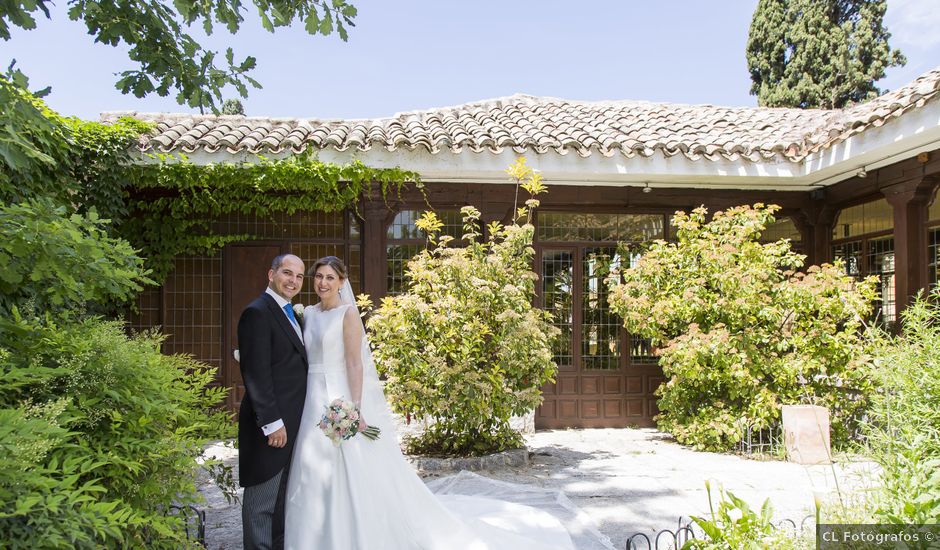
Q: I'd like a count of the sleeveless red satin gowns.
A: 0